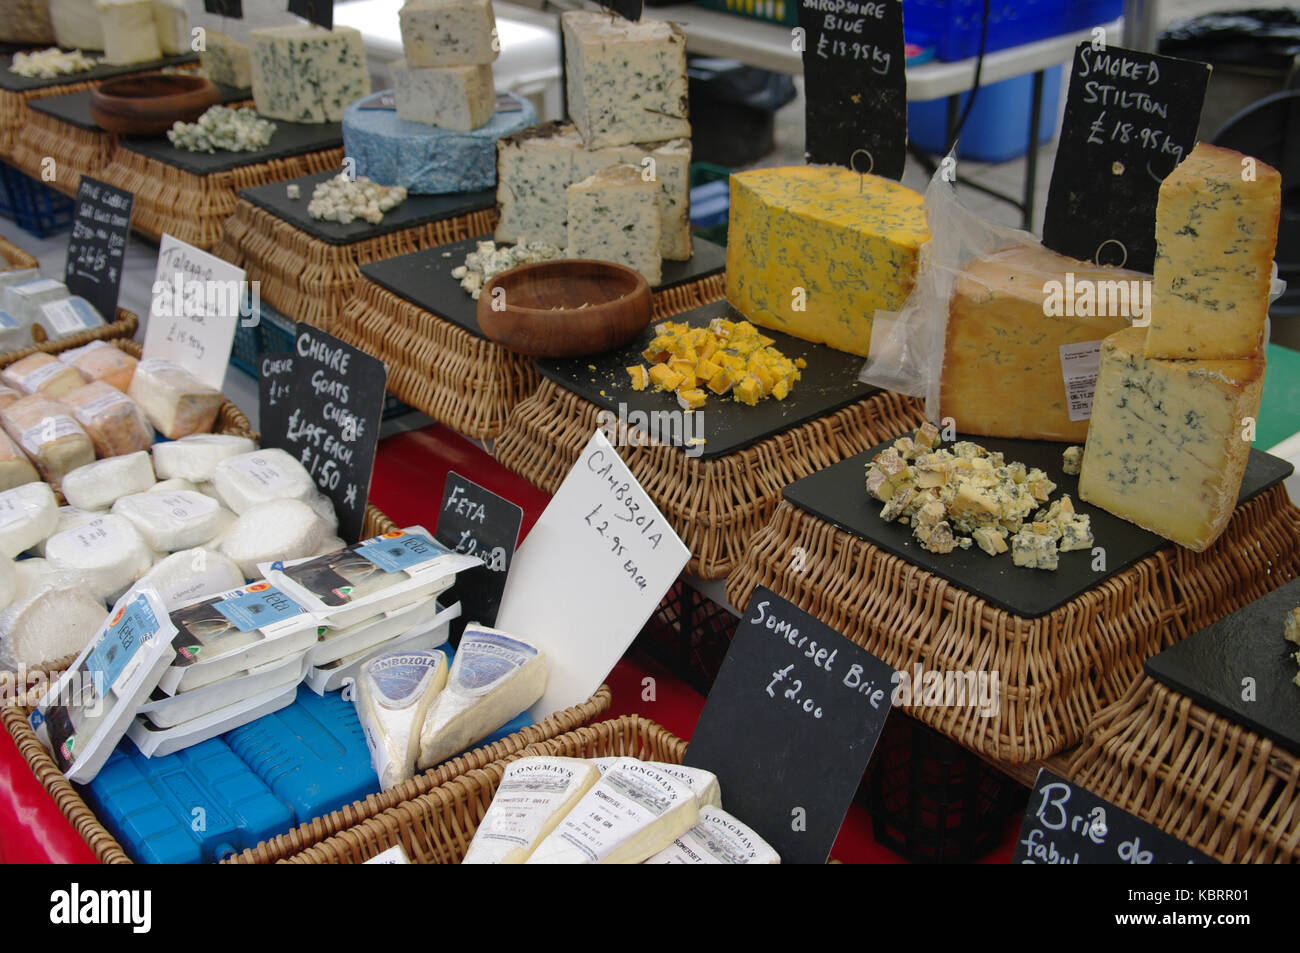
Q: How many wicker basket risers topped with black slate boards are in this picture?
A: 8